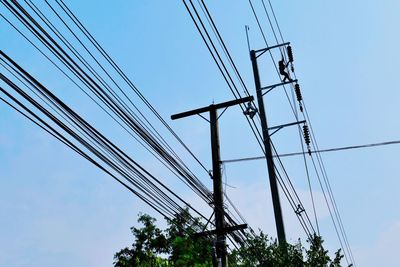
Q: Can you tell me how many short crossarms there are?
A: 3